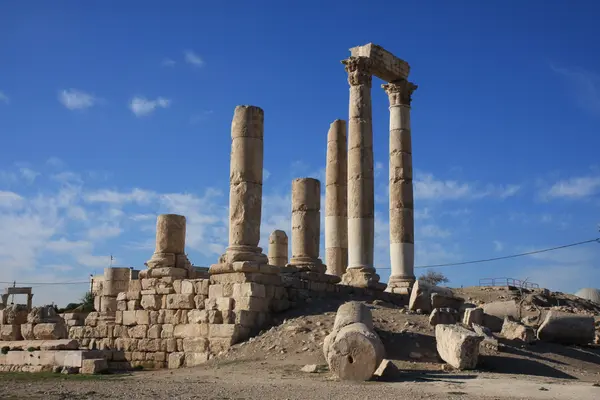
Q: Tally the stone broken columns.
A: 5